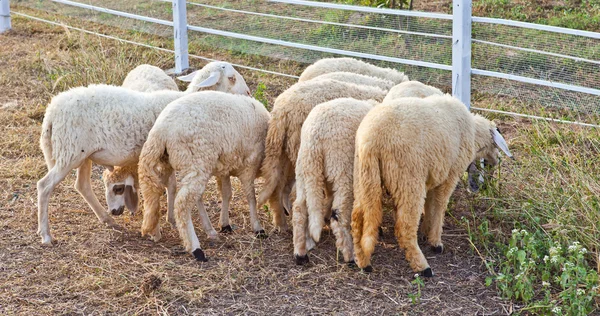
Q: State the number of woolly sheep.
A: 9